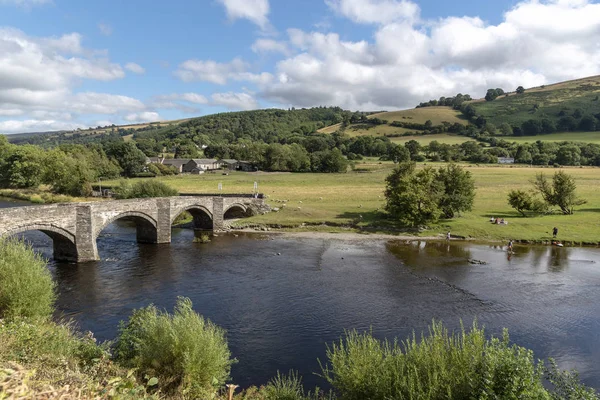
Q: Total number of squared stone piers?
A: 3